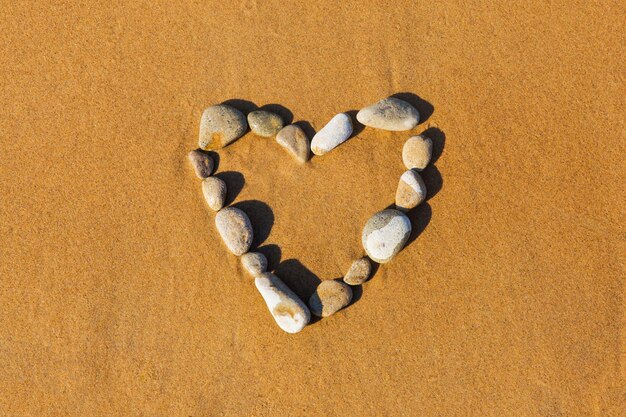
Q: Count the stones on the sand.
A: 15